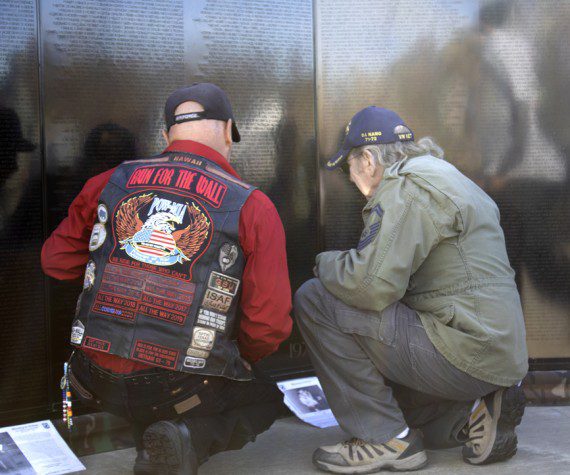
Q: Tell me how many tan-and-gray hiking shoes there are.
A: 2